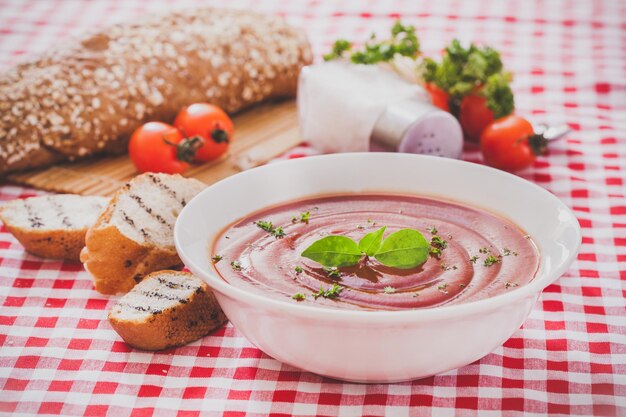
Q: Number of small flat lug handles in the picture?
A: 0